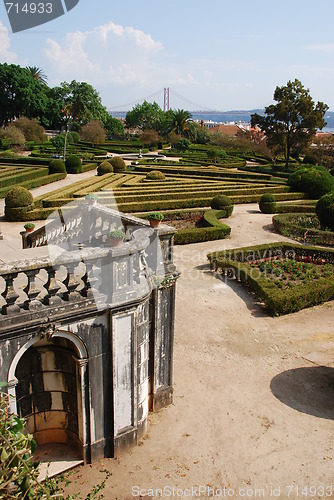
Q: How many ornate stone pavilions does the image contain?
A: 1